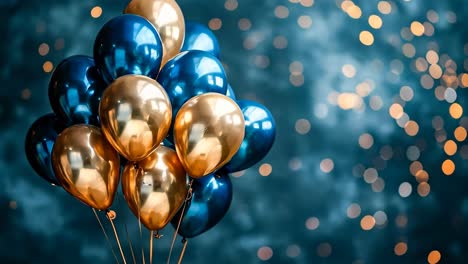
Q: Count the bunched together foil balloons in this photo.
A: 13